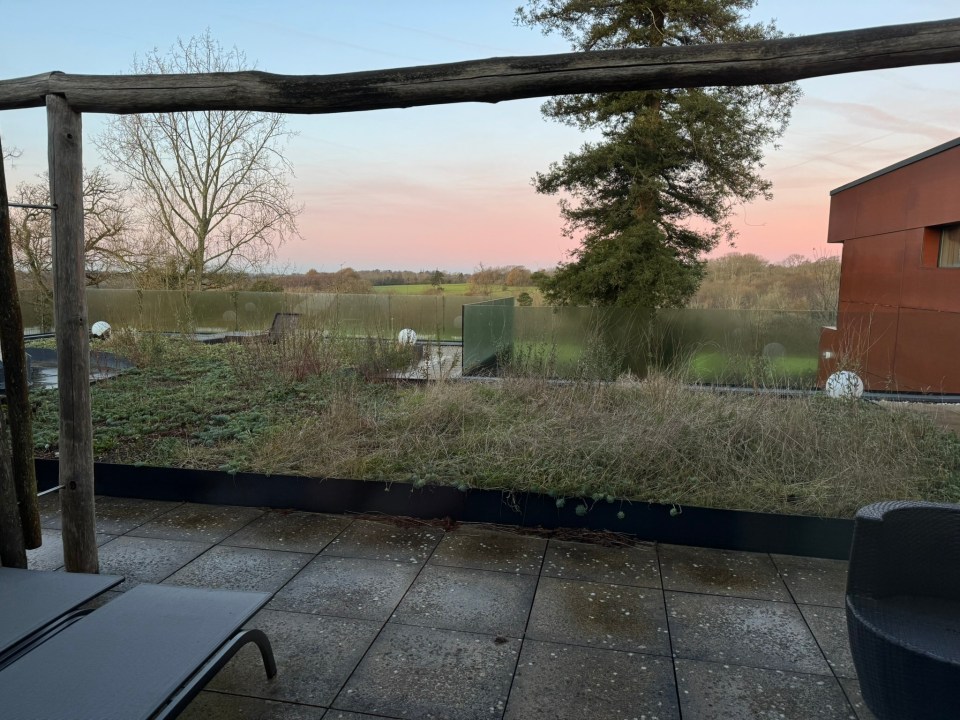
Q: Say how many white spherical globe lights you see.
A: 3